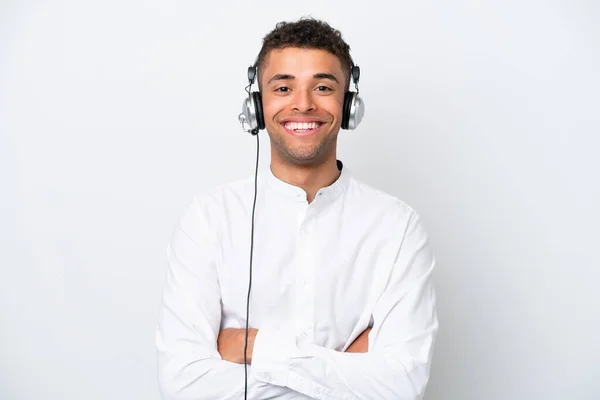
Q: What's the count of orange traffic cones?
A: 0